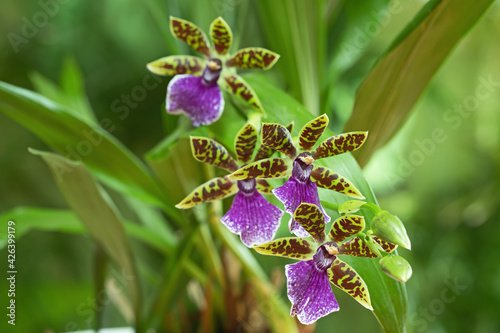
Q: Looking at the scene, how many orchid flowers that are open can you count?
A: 4